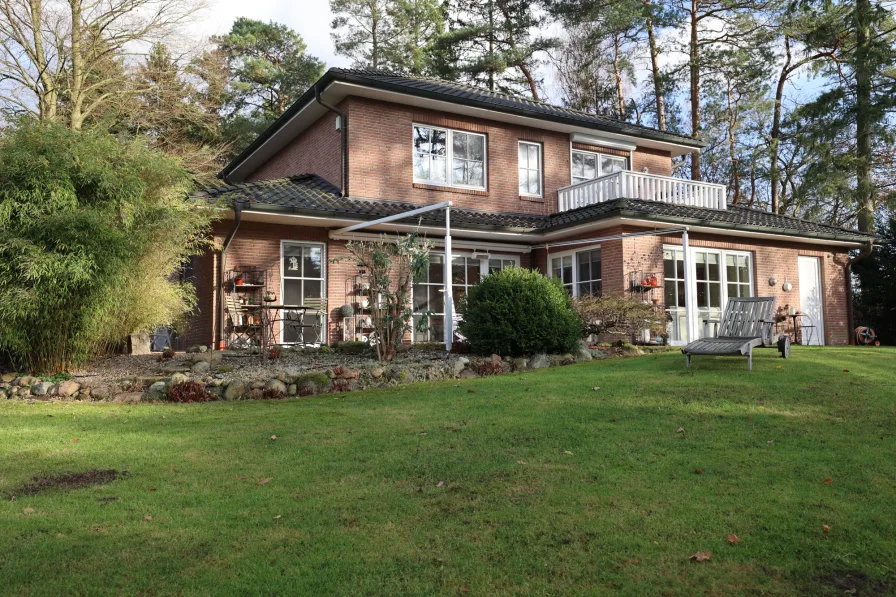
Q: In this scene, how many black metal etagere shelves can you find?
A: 3